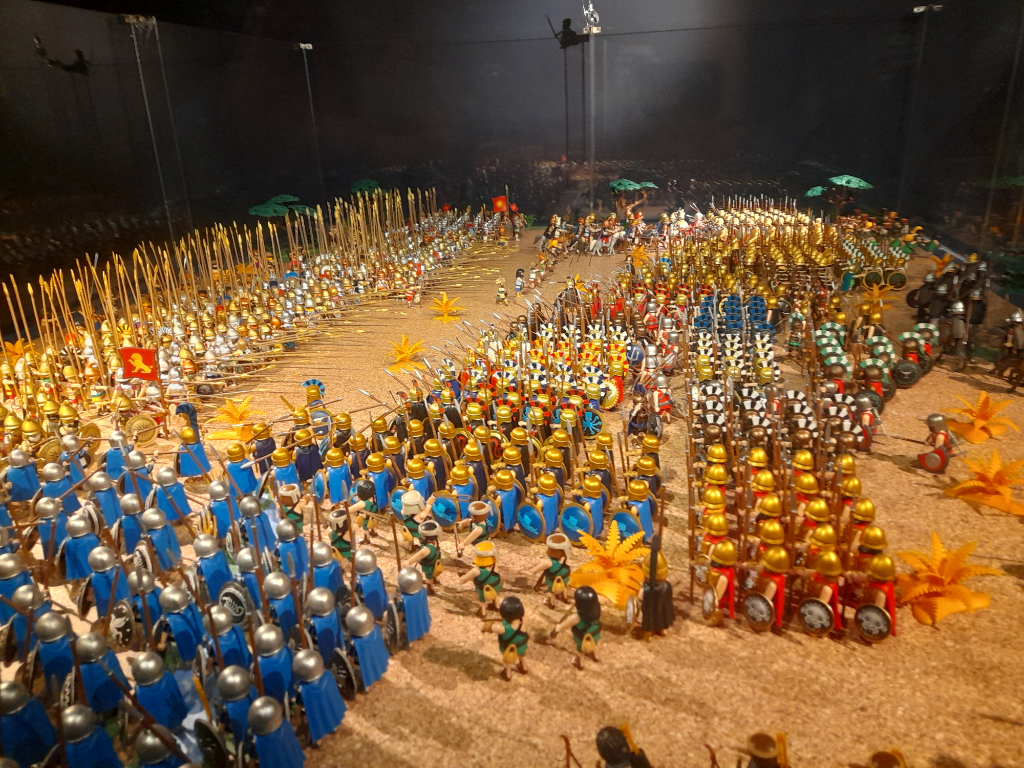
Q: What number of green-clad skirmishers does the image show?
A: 10